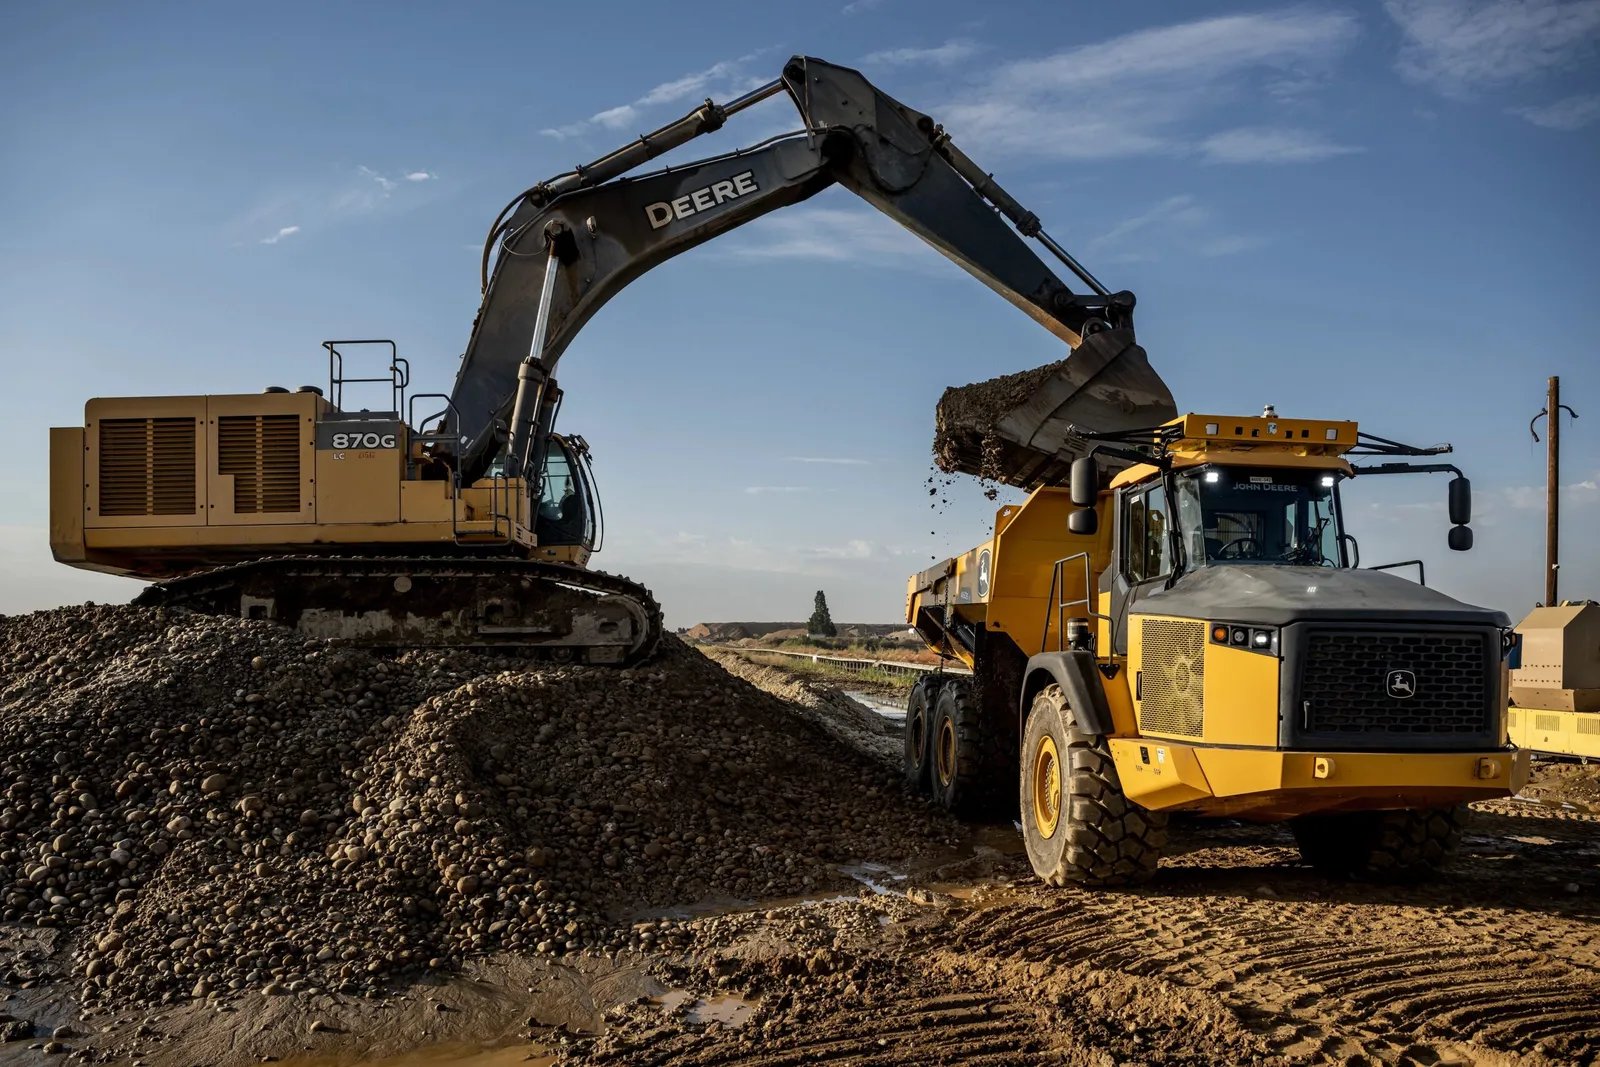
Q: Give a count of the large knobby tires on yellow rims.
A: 3